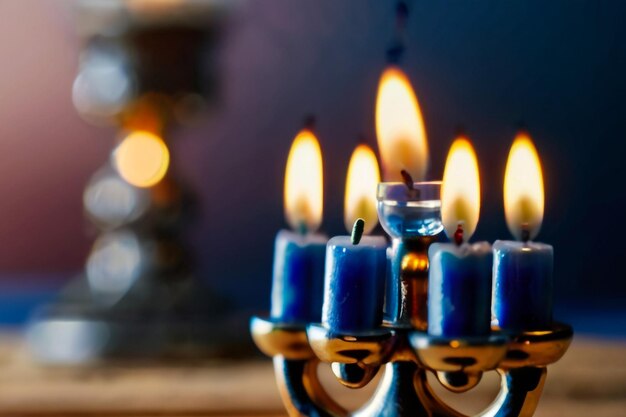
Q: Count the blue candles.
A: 4